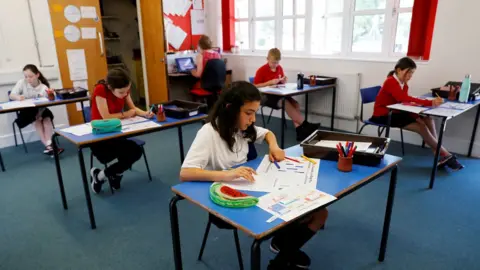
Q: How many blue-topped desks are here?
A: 5